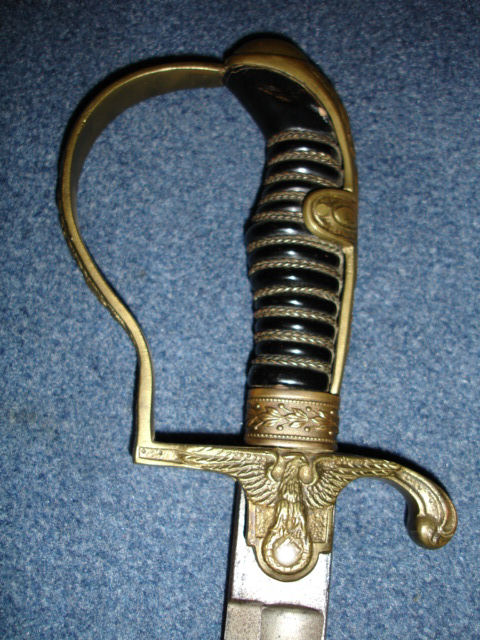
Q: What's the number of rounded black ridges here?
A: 11